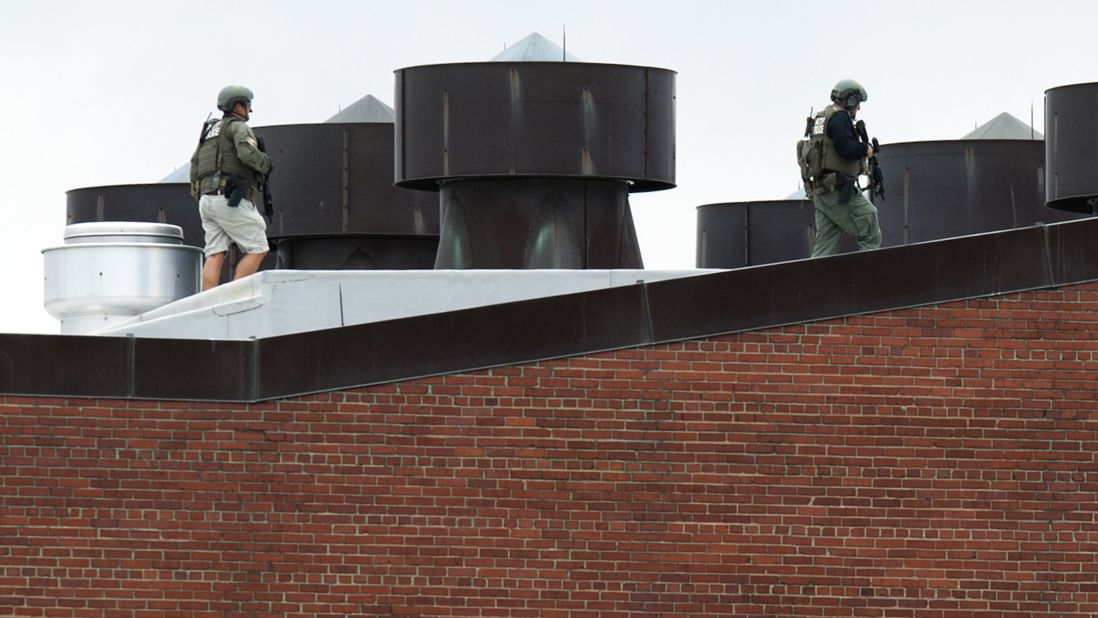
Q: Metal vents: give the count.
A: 7